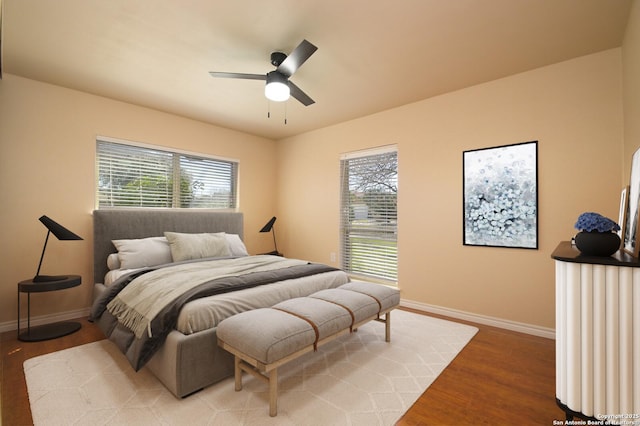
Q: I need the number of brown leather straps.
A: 3